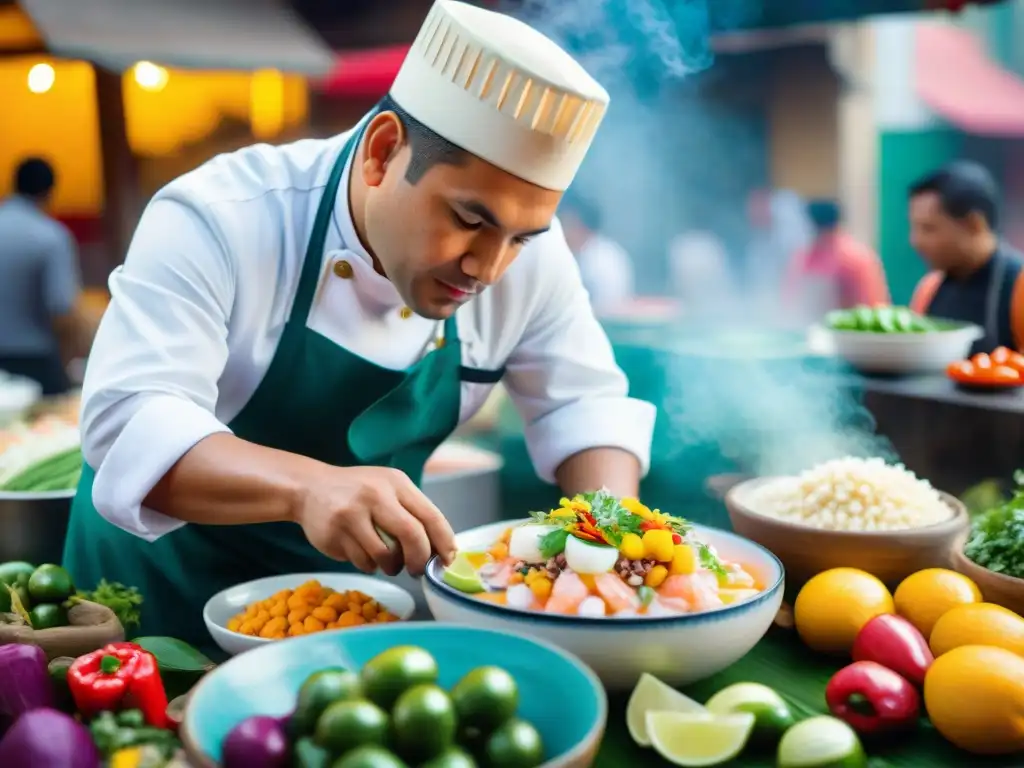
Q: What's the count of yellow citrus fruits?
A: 4